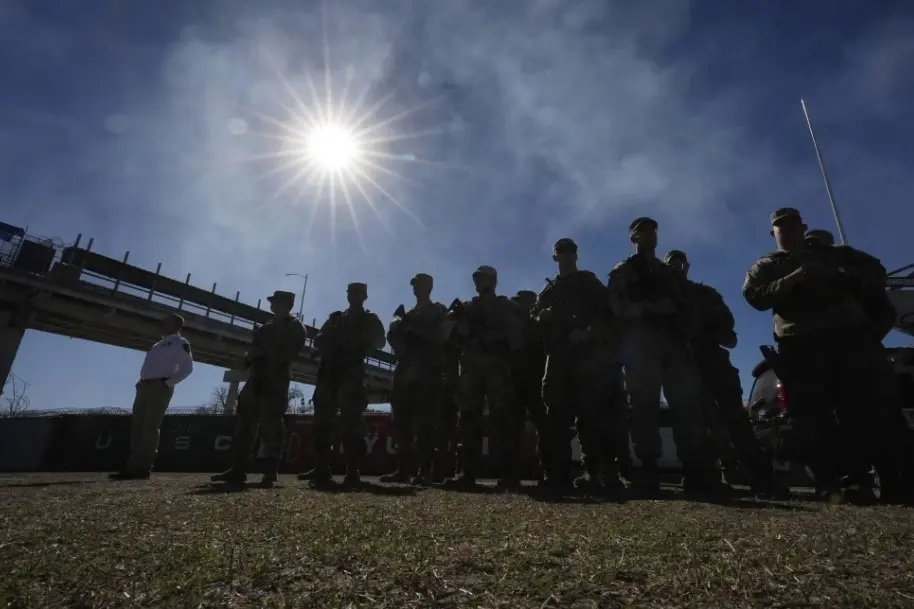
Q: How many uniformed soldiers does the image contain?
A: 10